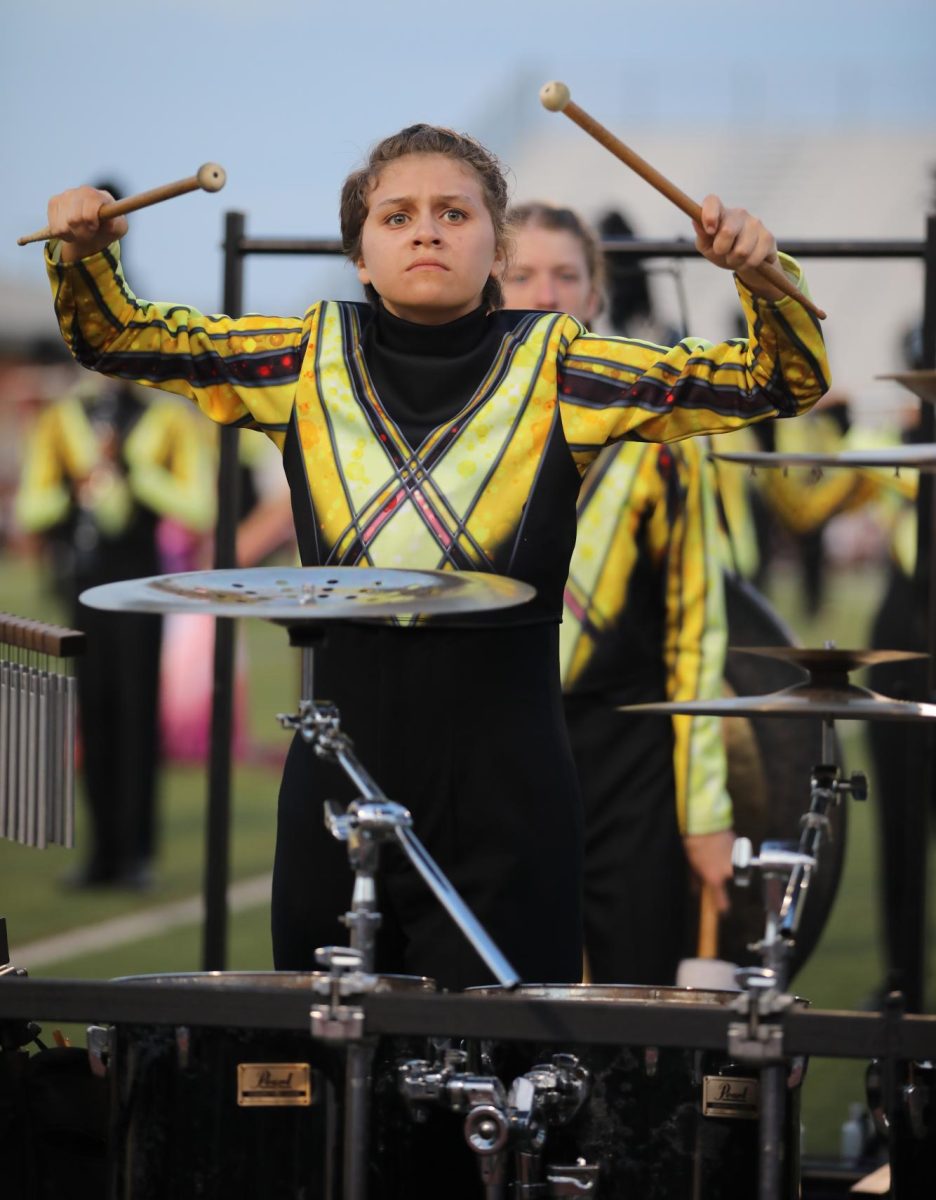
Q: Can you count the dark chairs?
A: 0